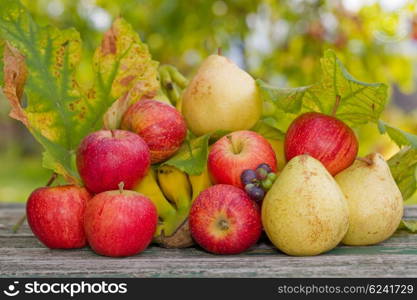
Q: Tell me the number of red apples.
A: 7